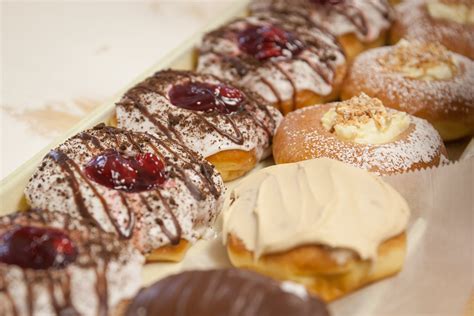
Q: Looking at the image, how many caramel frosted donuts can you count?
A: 1